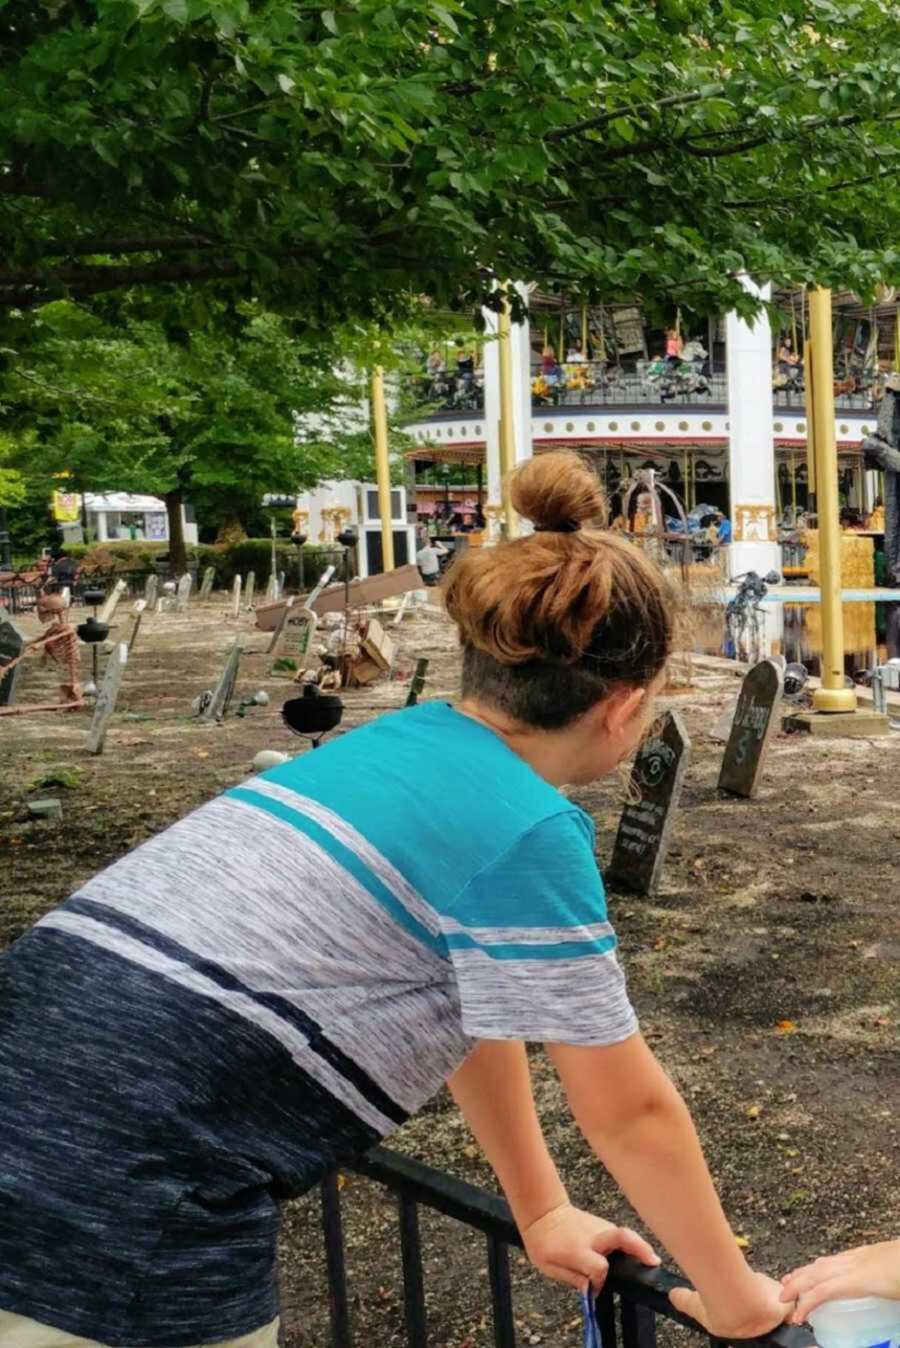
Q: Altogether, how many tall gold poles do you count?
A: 3